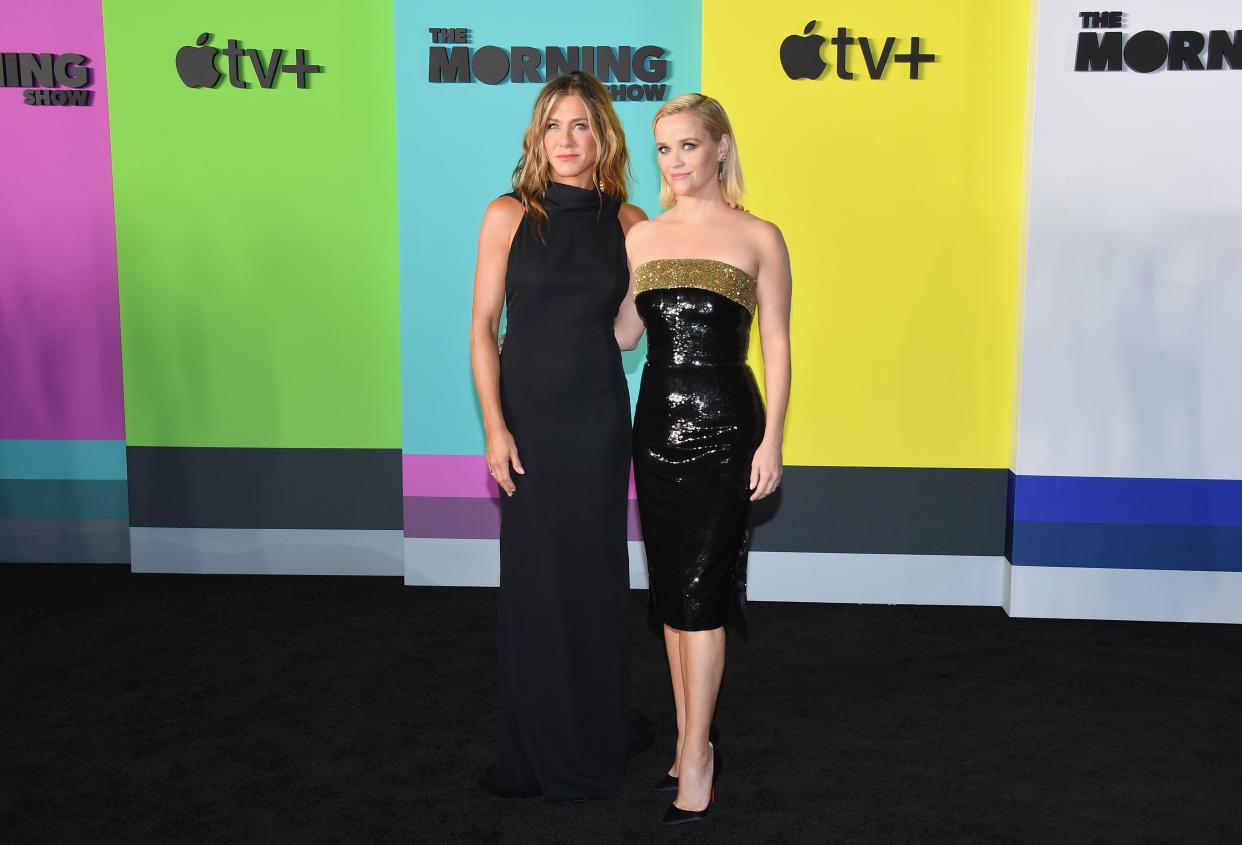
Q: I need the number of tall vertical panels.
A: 5